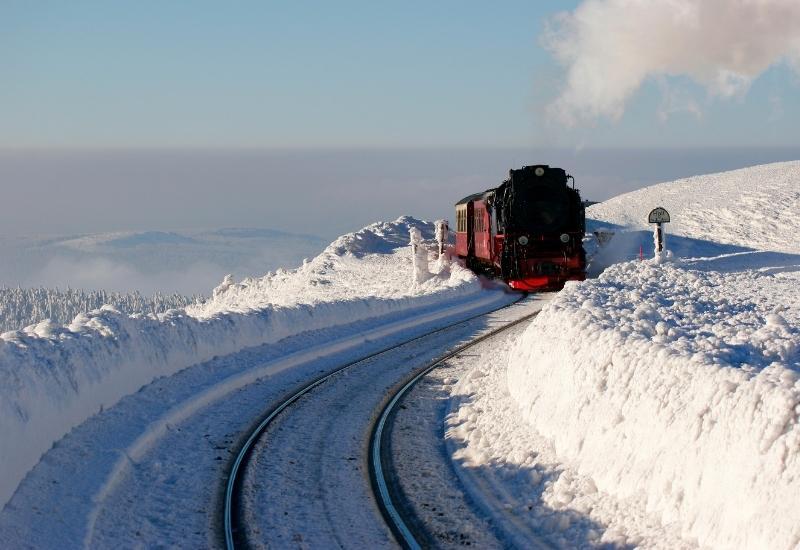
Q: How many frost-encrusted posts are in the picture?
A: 3